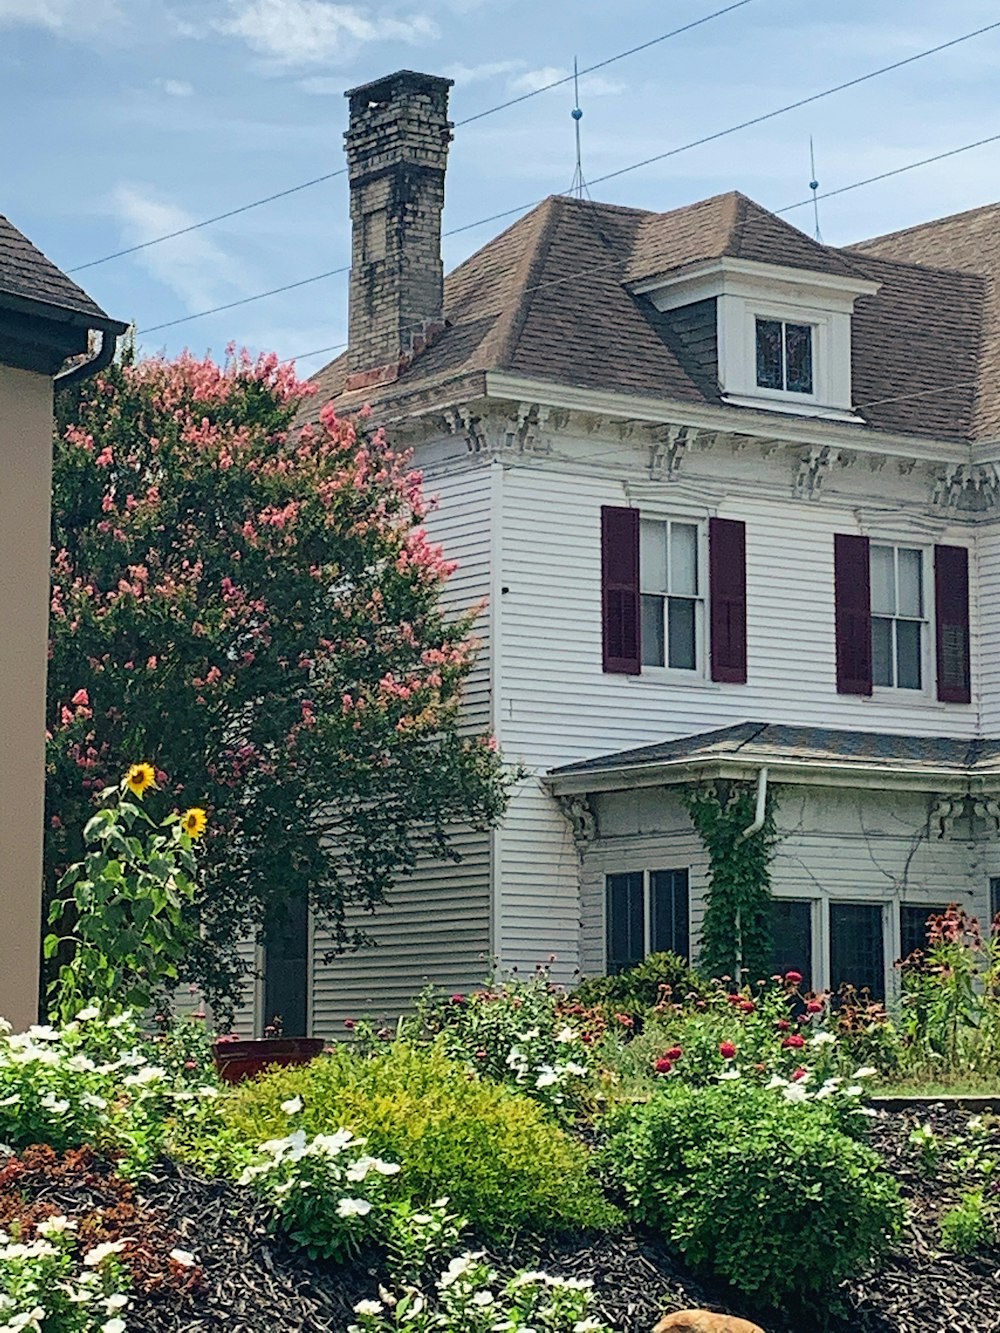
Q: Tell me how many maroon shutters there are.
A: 4